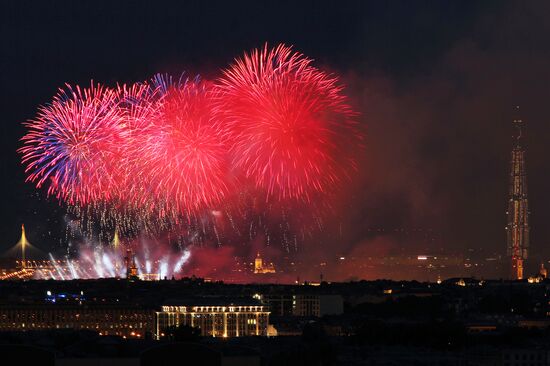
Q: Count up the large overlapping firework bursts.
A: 3